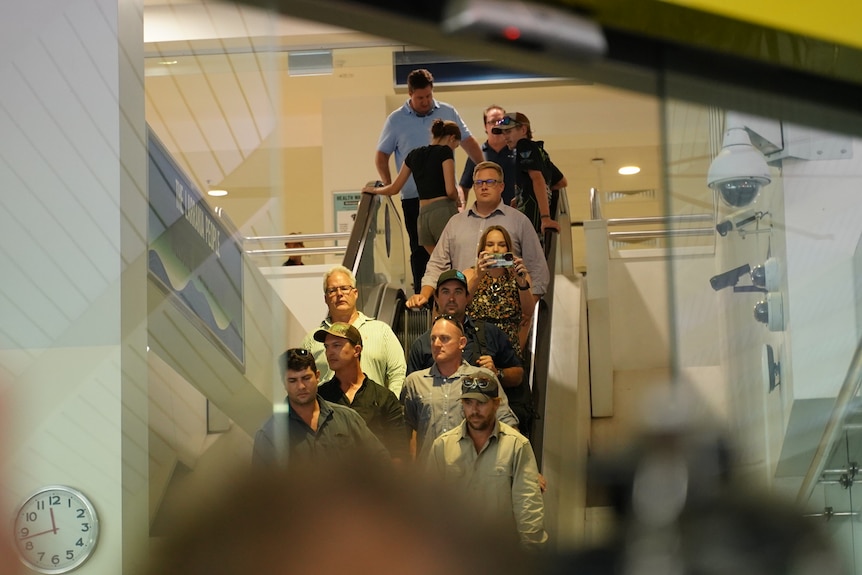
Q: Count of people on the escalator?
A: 12